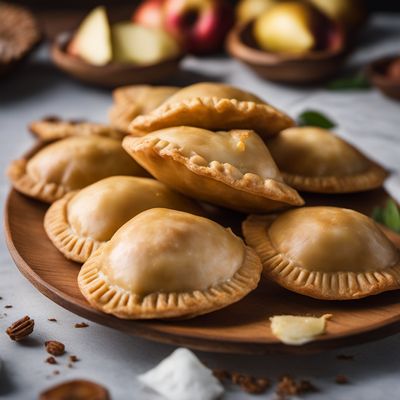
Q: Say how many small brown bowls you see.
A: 3